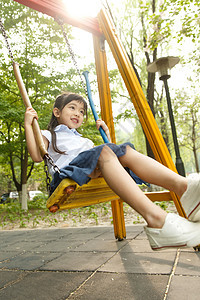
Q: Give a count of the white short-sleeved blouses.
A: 1